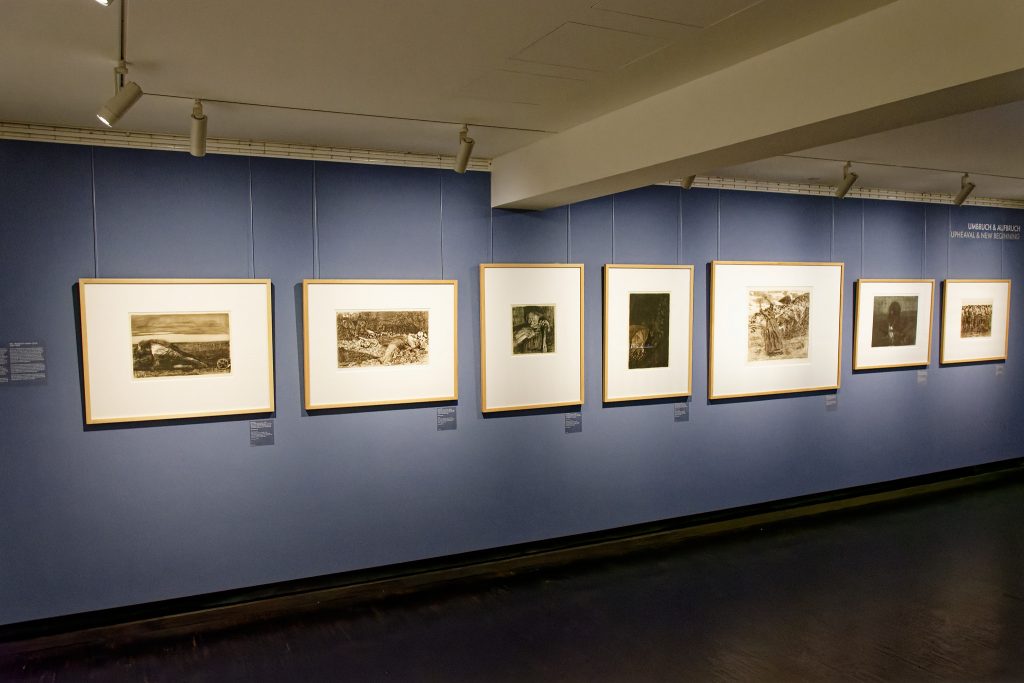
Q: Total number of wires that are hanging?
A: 14